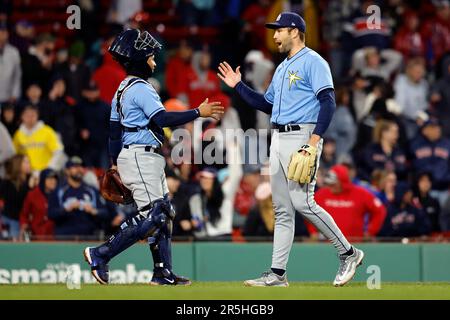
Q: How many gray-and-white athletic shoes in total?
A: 2